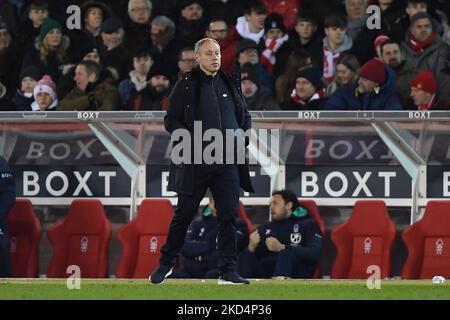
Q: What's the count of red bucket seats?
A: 7